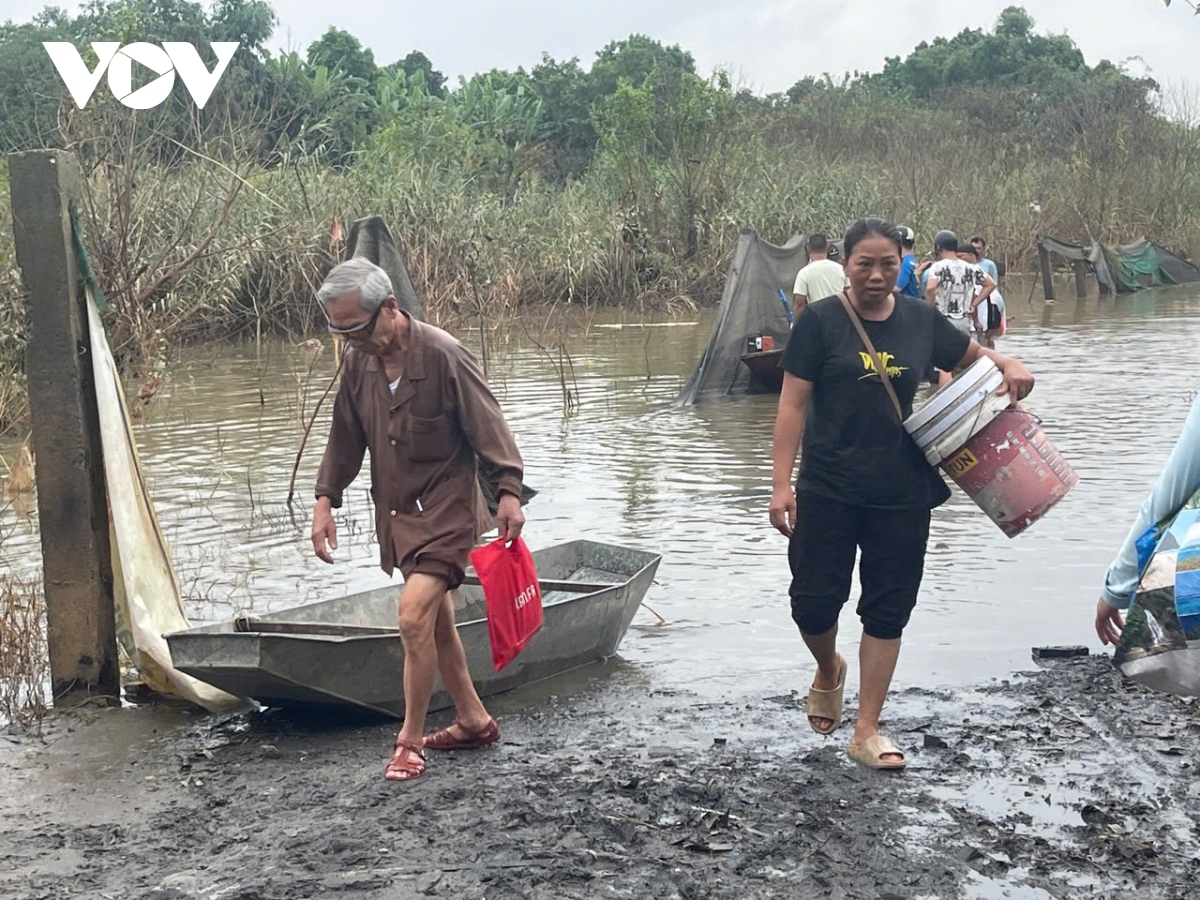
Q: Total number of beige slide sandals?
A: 2